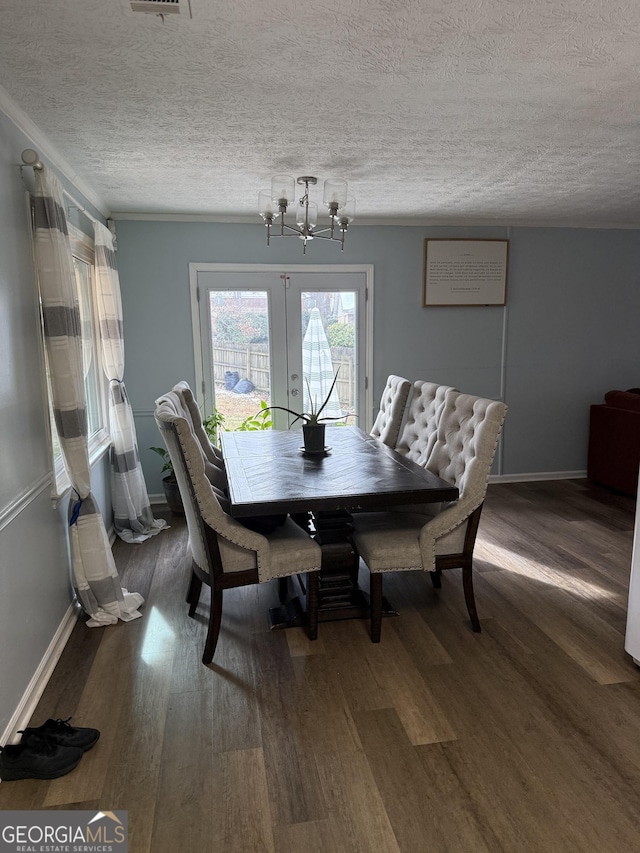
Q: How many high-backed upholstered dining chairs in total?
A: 6